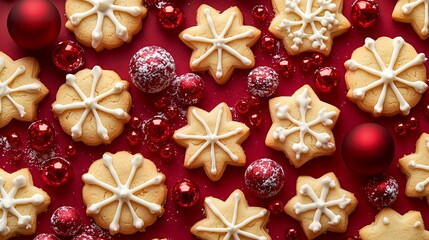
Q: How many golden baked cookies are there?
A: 15